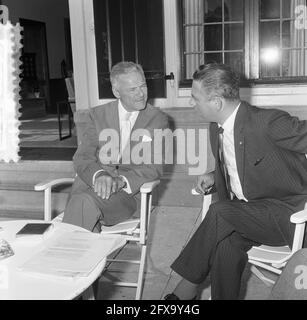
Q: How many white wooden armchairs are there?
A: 2